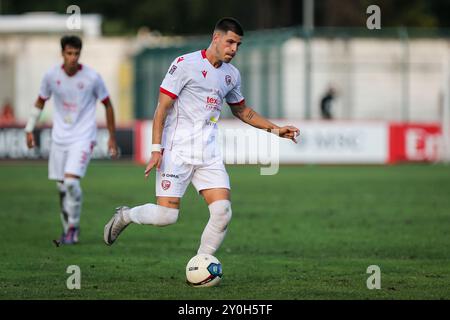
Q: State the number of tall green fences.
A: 1